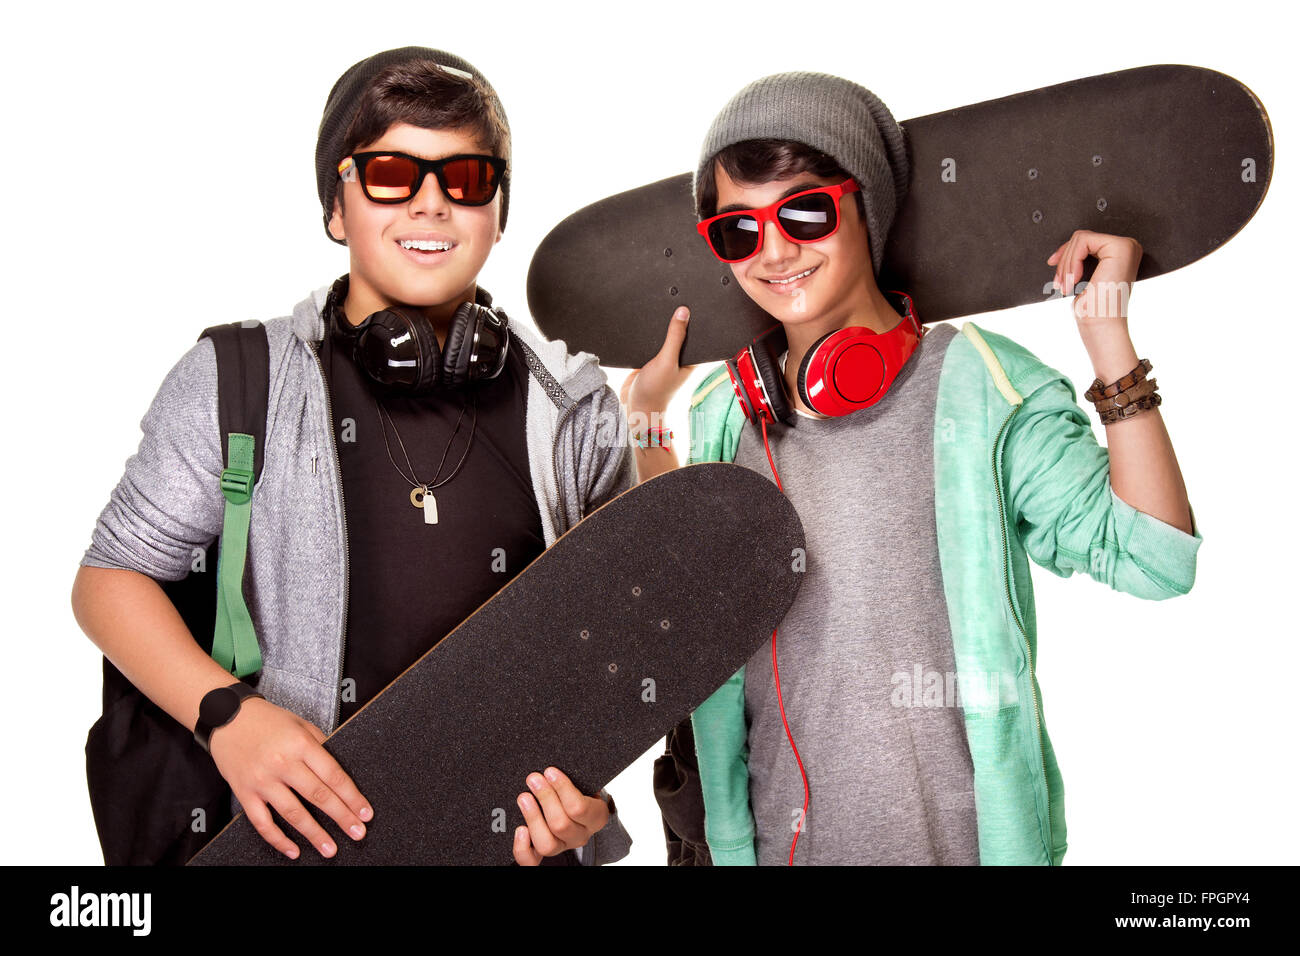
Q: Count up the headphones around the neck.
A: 2